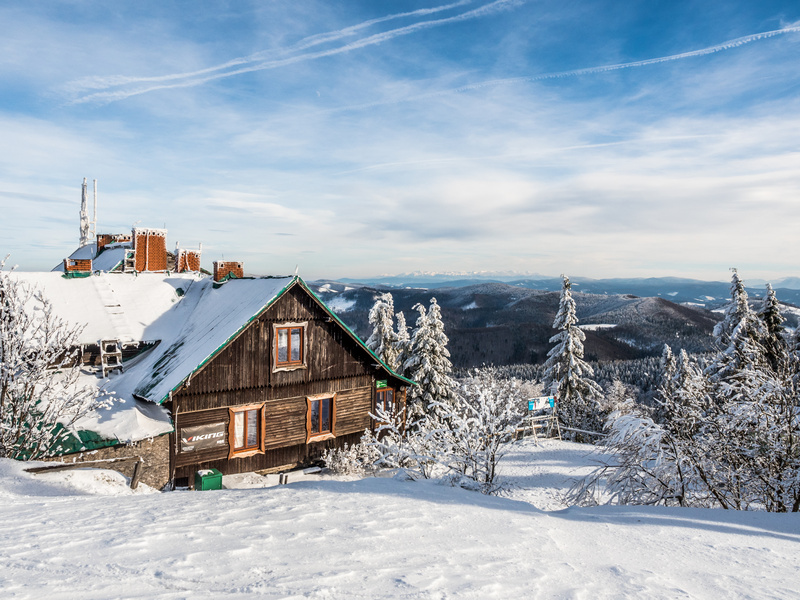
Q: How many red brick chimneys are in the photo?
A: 5